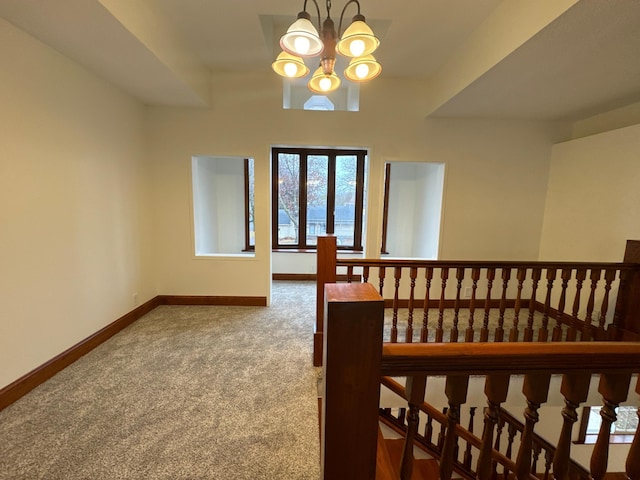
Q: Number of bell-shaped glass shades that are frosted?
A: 5